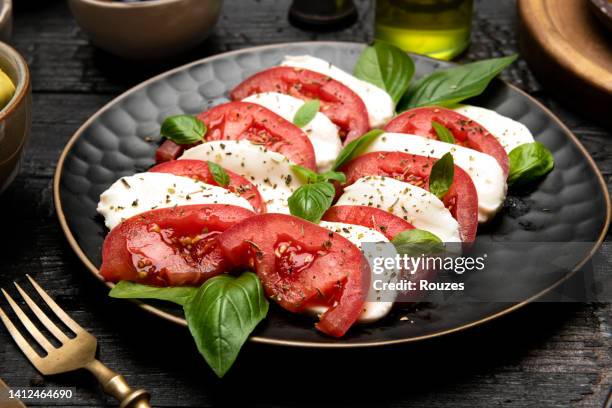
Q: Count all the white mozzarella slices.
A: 8